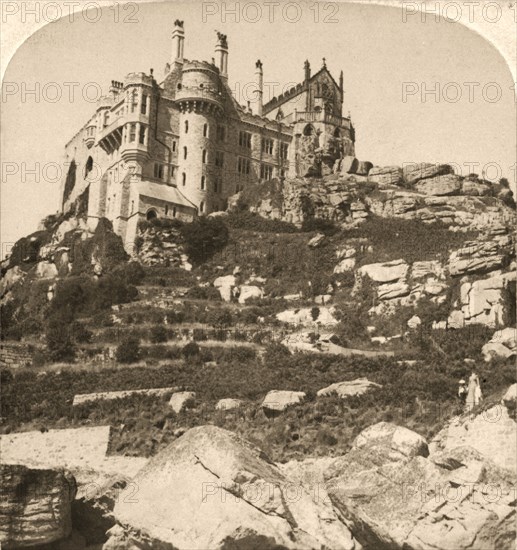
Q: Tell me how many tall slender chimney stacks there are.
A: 3